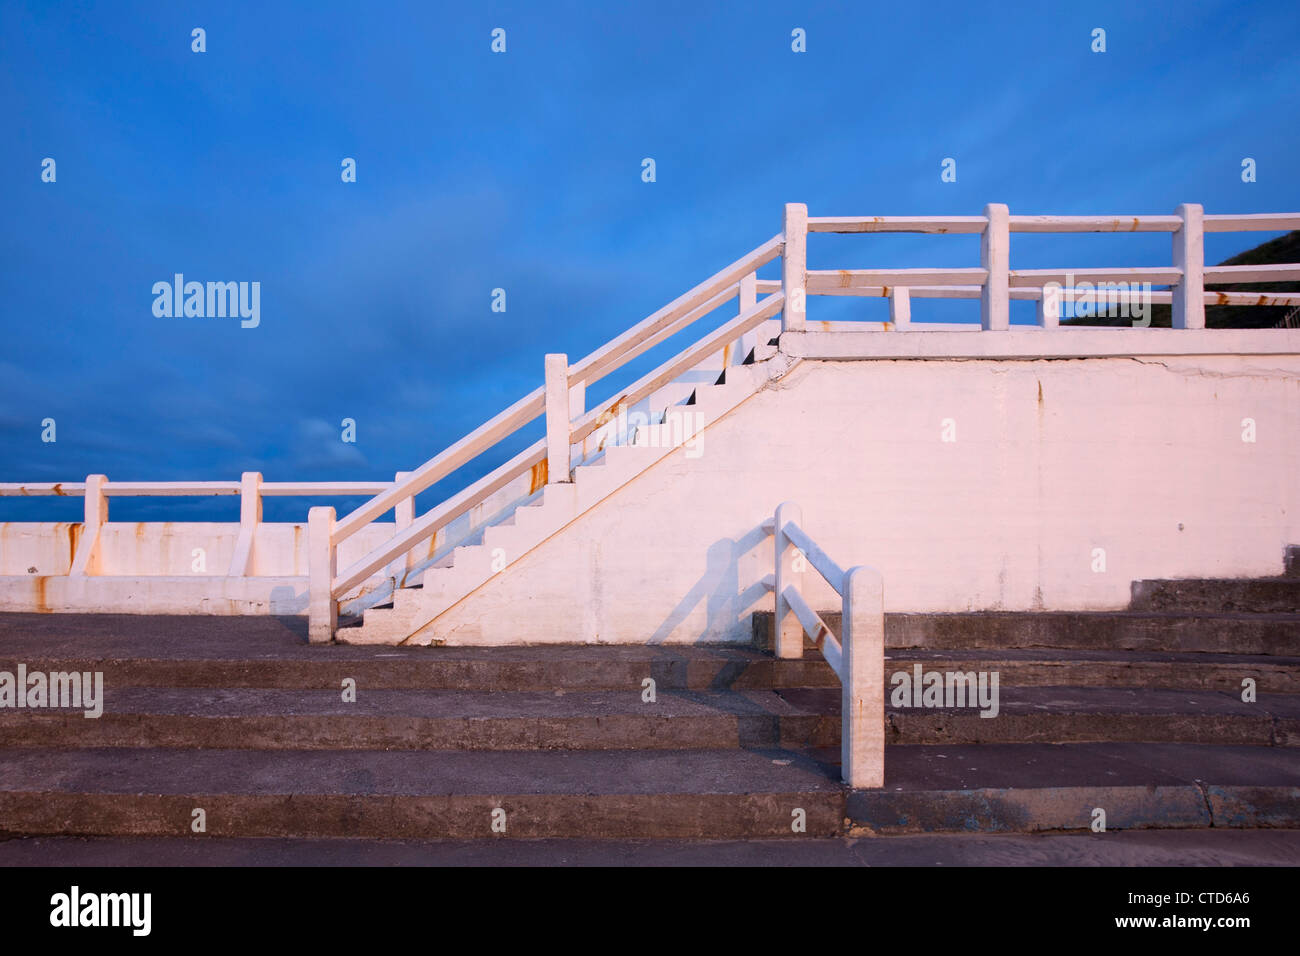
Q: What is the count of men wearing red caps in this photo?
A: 0